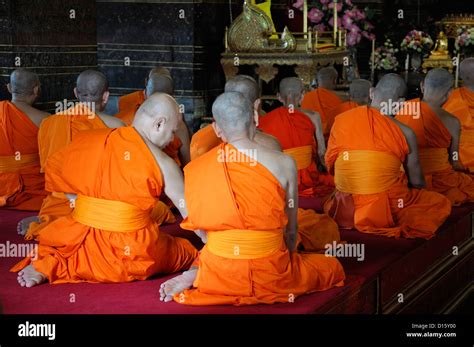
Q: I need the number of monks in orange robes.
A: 12